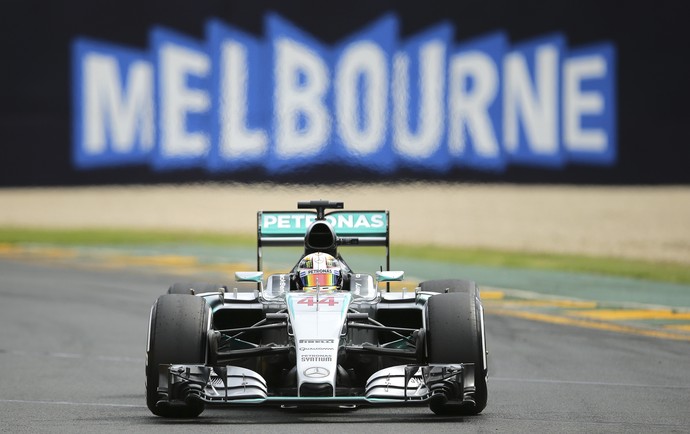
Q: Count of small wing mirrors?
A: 2